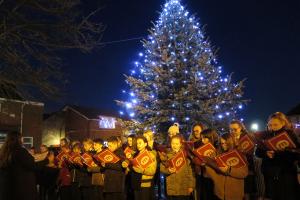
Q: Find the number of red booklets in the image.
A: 11